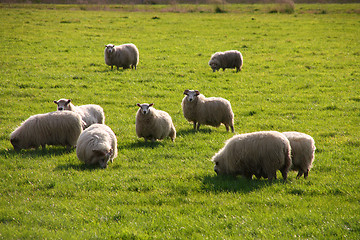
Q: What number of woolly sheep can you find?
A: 9